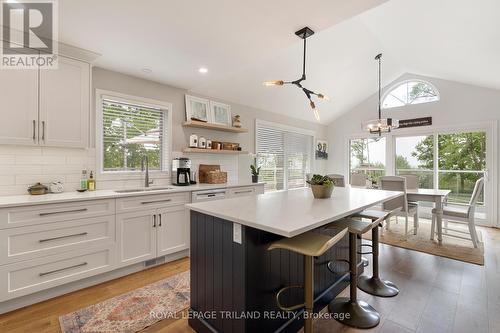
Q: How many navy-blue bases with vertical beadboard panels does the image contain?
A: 1